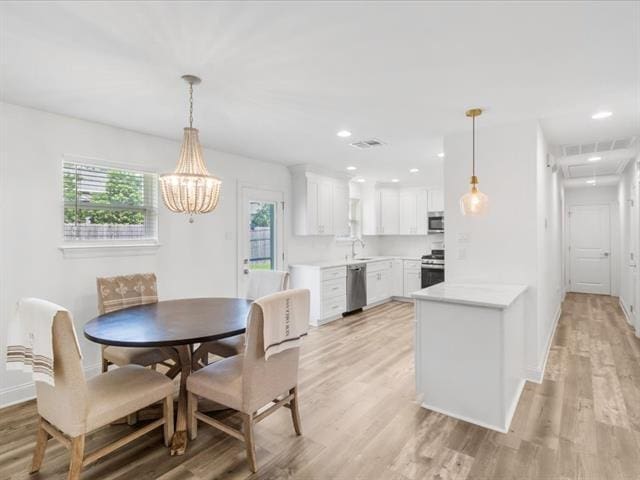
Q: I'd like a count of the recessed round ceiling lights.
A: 9